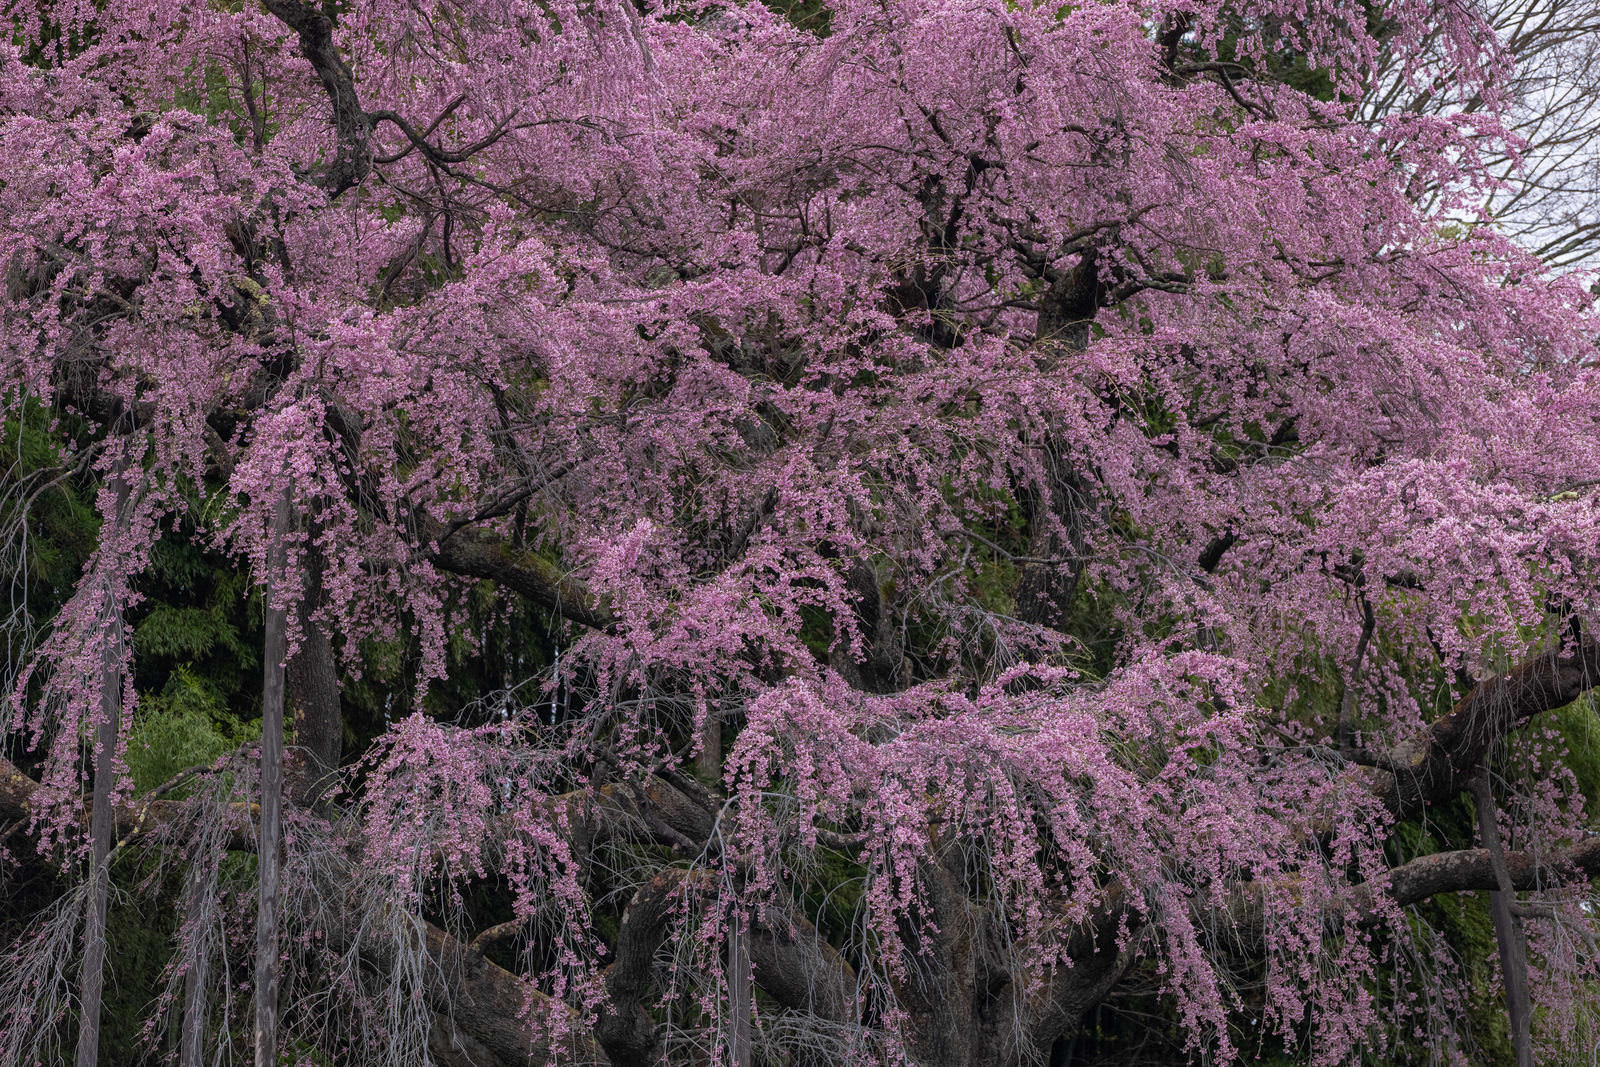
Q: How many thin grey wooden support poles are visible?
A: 5